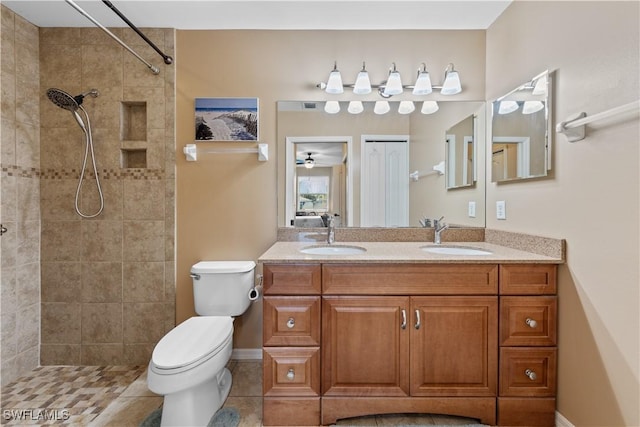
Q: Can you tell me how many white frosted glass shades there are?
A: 5